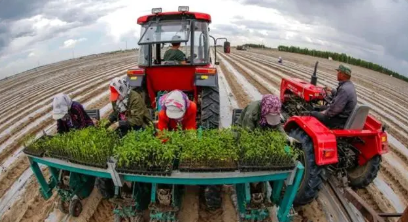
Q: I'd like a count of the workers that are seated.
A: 6